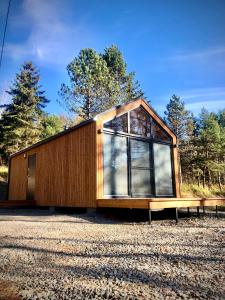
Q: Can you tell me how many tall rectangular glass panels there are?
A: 3